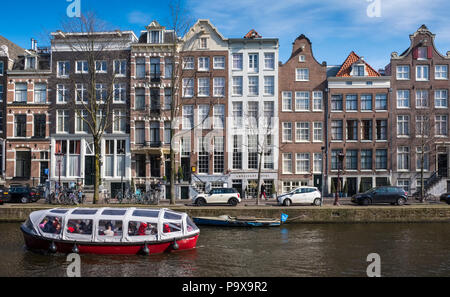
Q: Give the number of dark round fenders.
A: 4